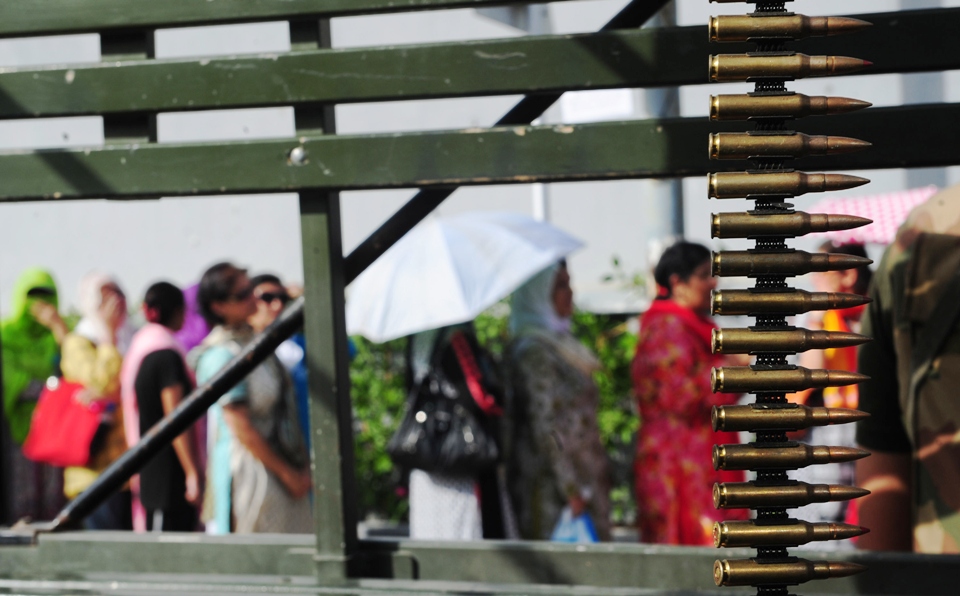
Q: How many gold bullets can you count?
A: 15